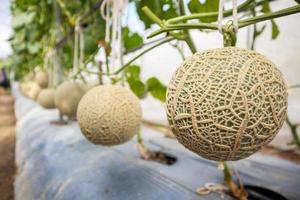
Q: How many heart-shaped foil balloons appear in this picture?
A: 0